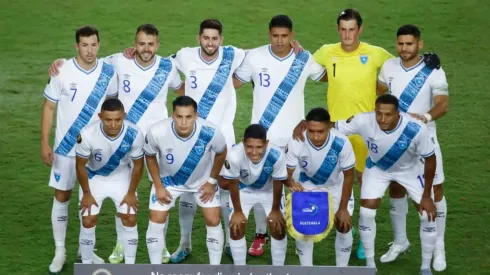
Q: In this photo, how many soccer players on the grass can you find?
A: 11